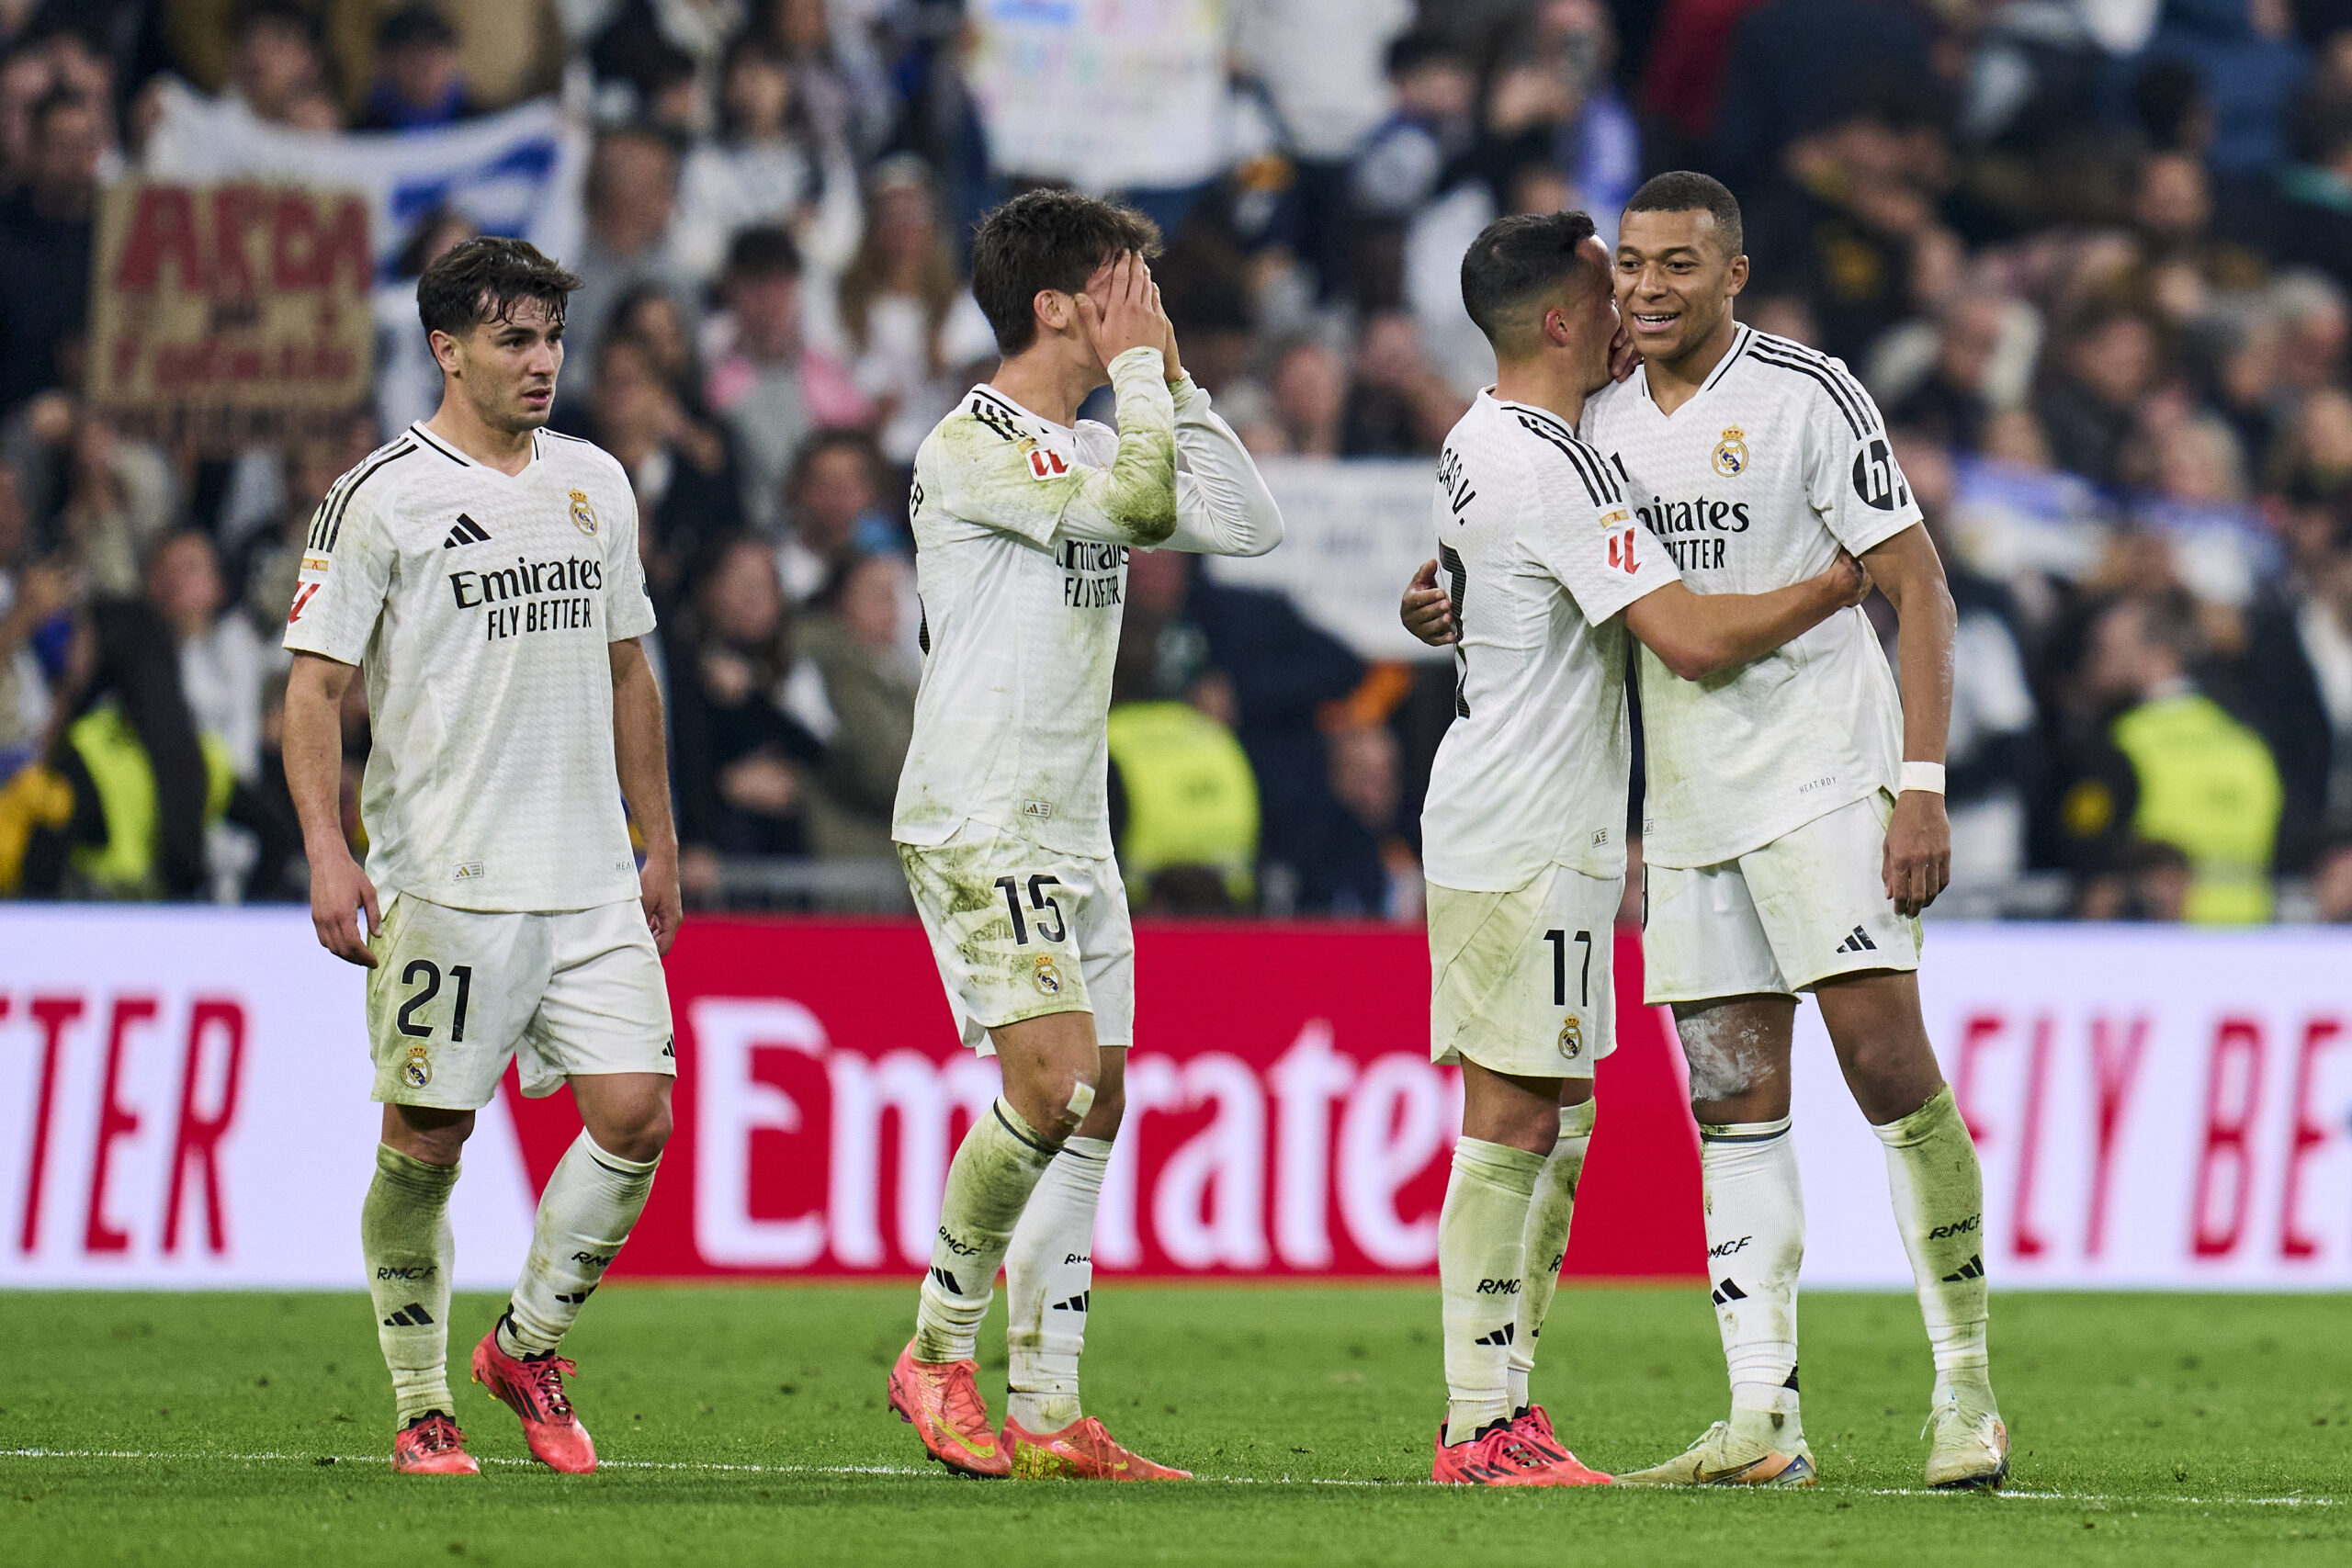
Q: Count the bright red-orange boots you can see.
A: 6